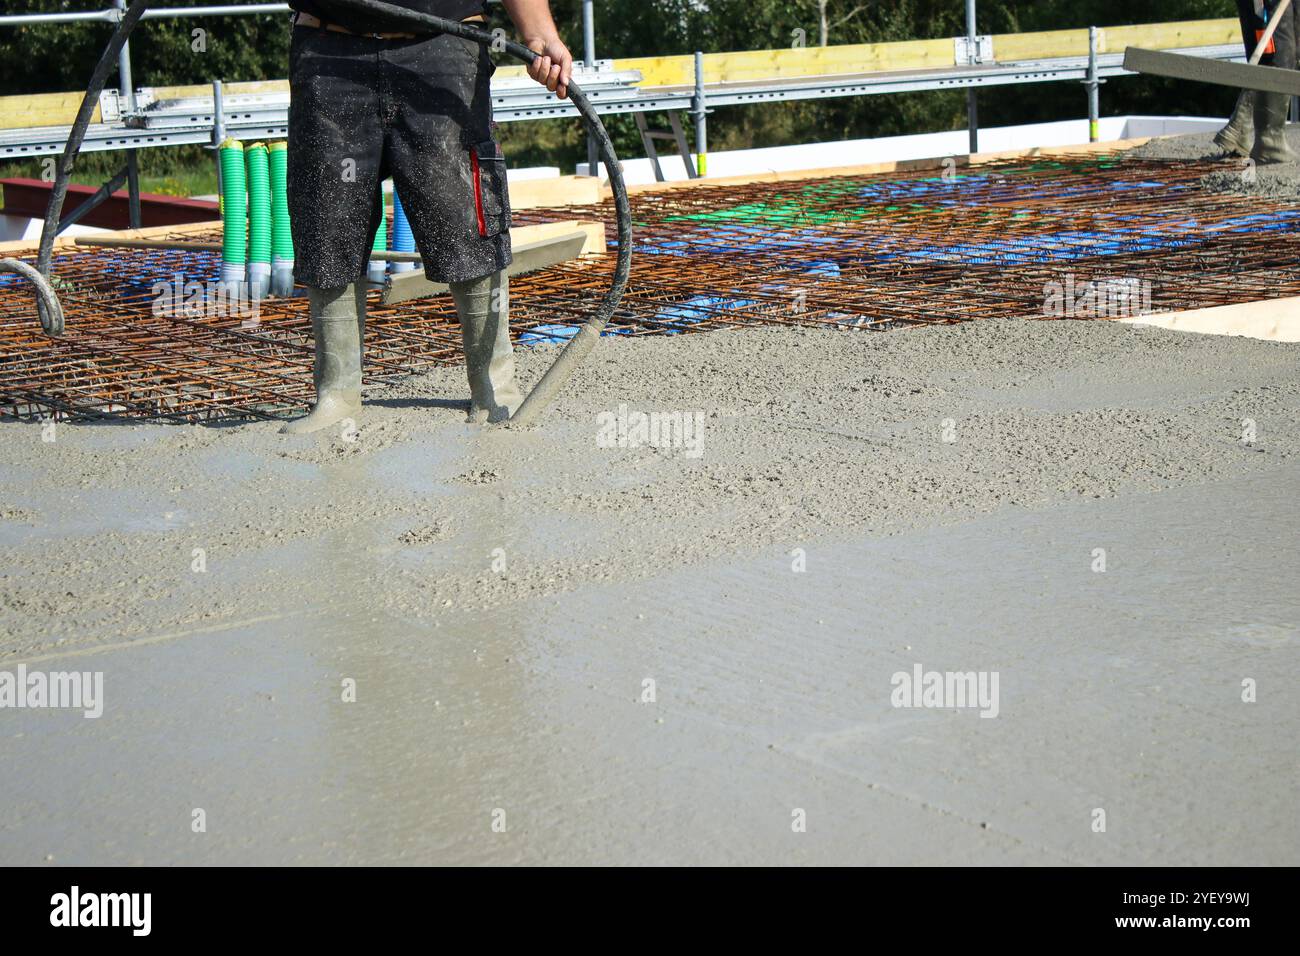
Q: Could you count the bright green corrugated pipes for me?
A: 4